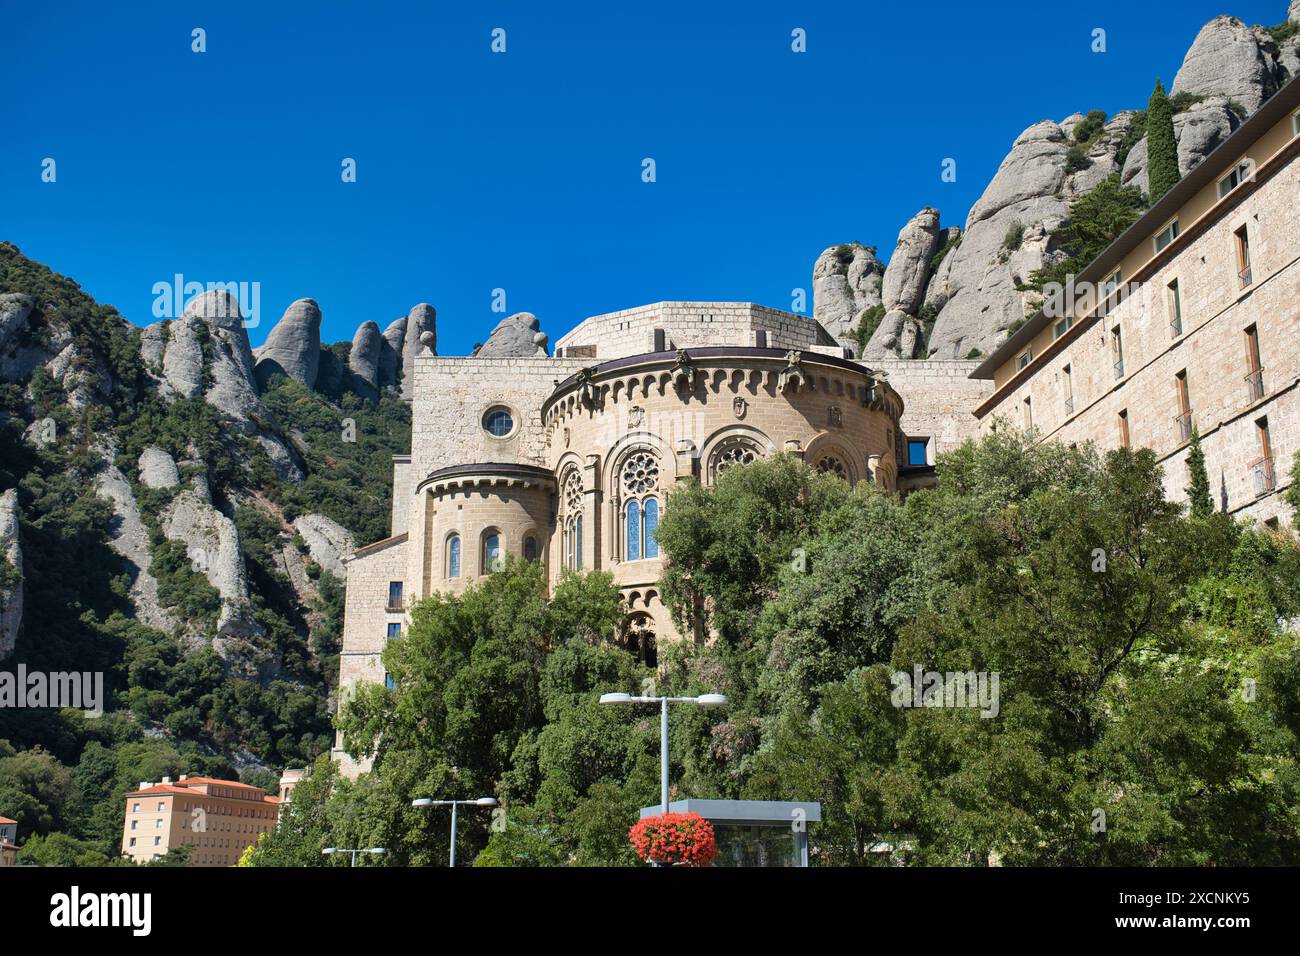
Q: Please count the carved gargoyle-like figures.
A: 4